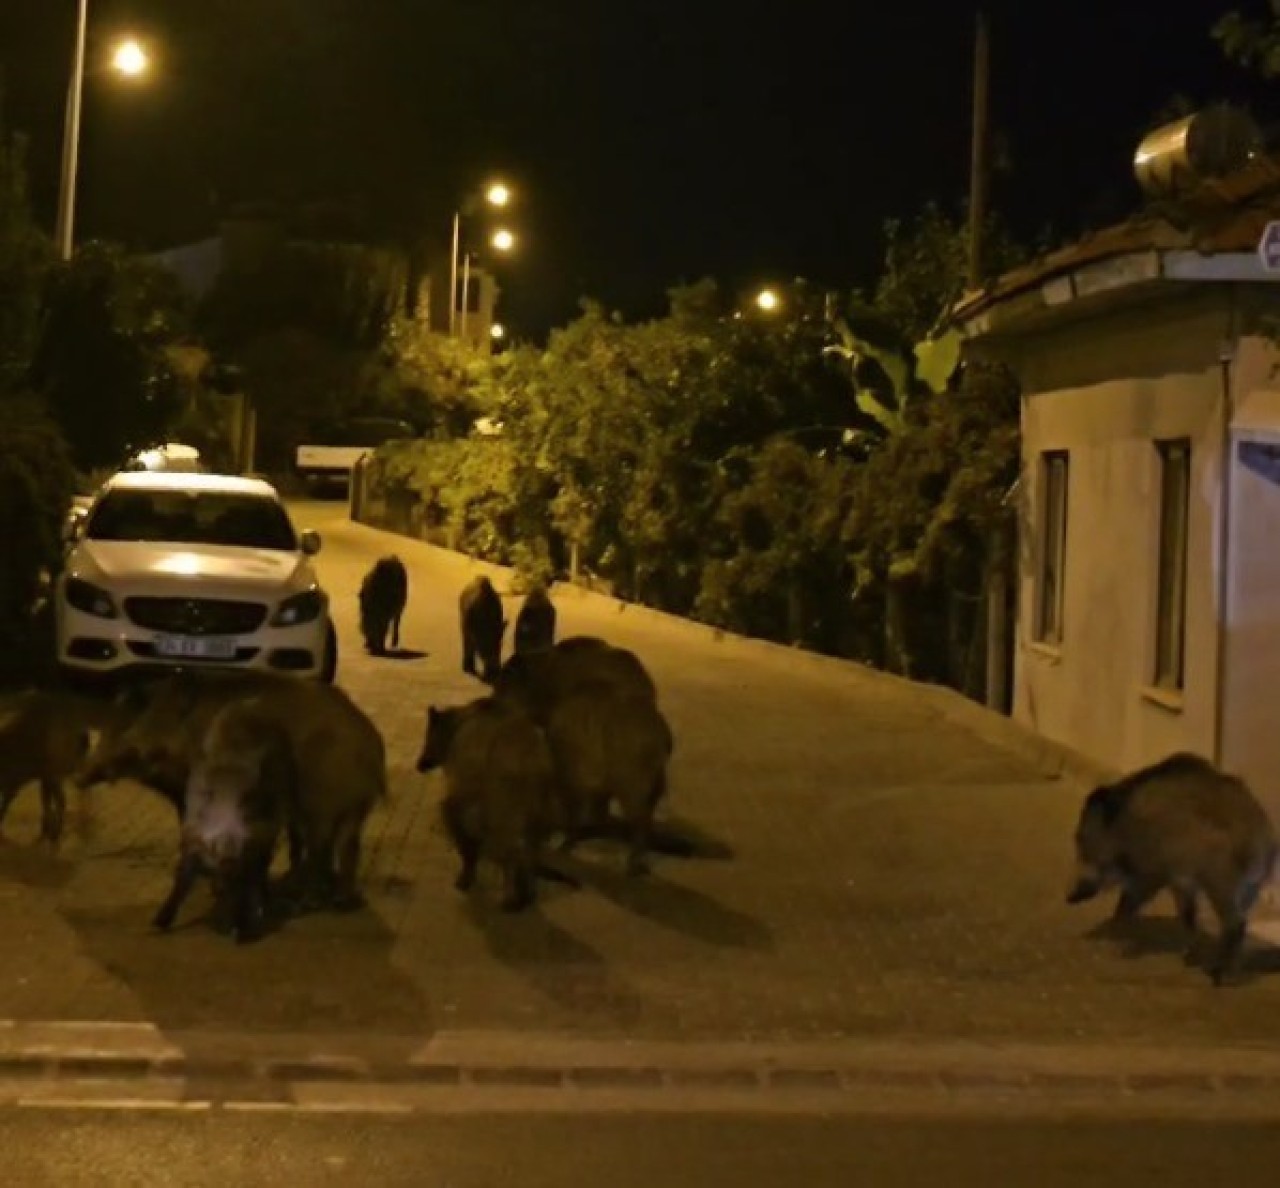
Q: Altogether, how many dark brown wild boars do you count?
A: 10